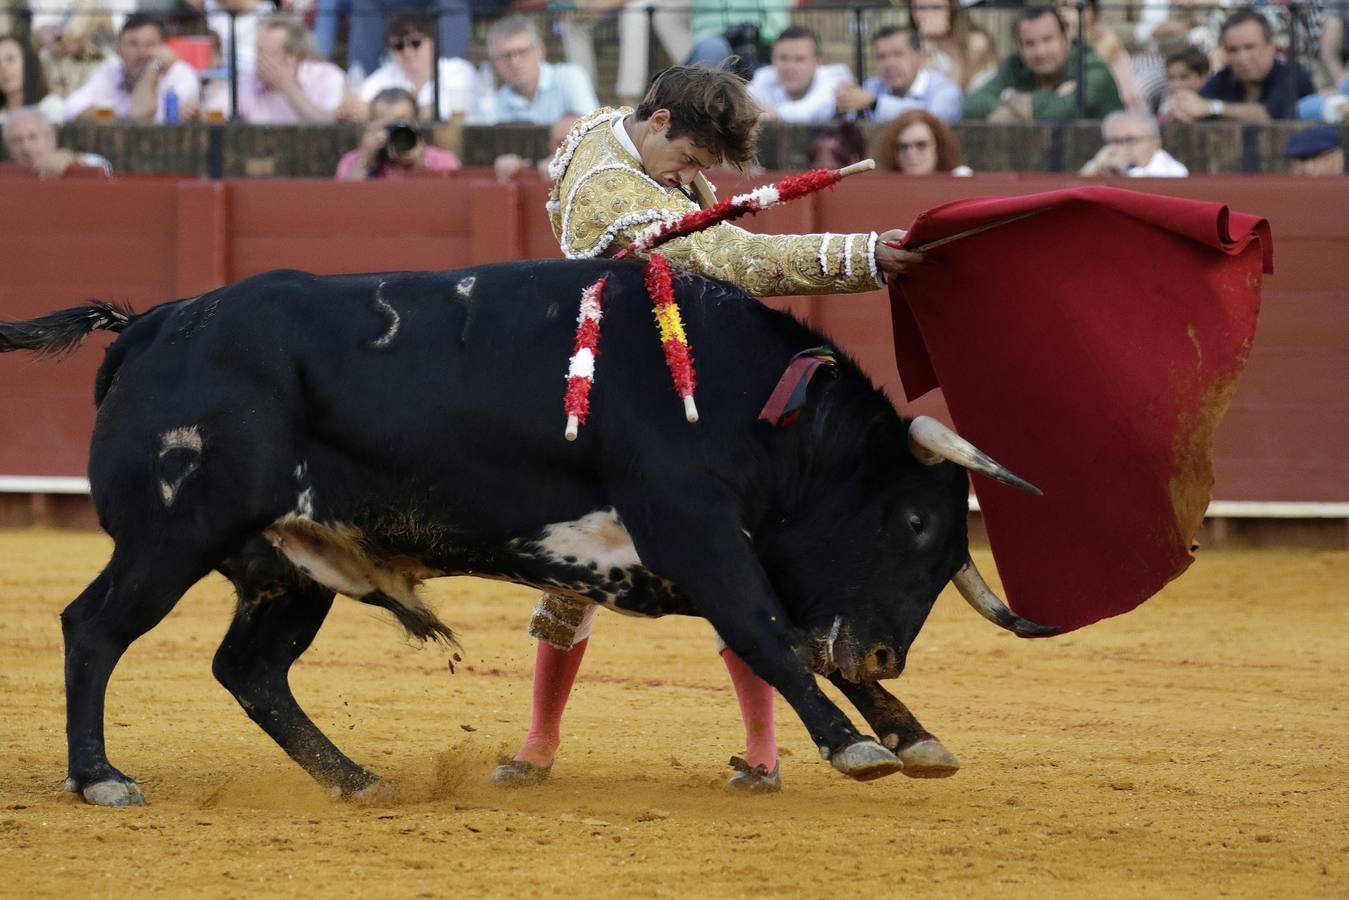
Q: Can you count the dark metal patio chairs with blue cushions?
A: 0